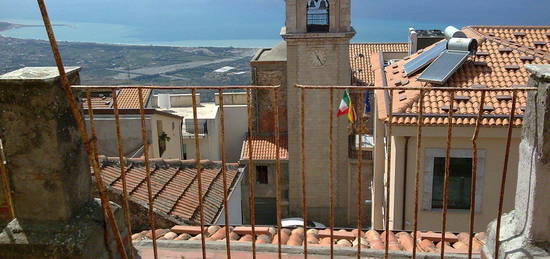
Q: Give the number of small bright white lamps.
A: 0